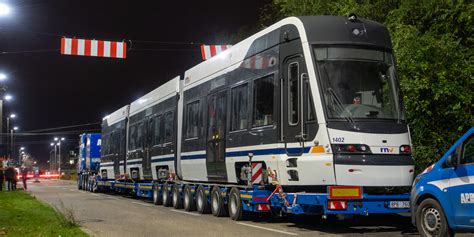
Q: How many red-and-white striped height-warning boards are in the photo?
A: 2